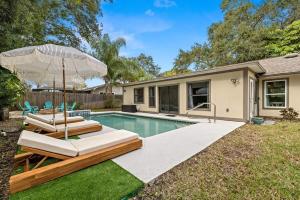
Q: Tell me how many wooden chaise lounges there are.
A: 3